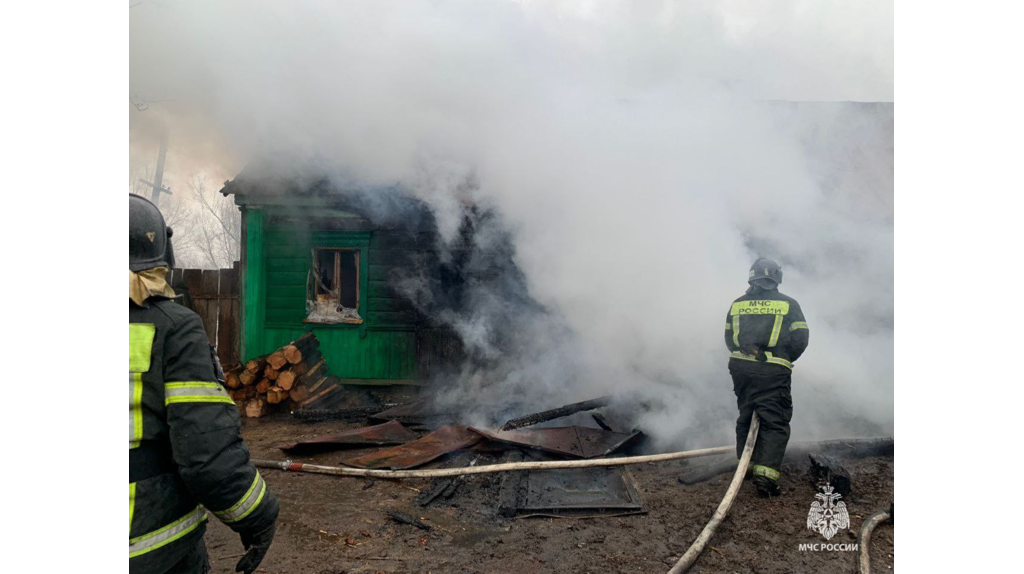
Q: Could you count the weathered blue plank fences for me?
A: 0